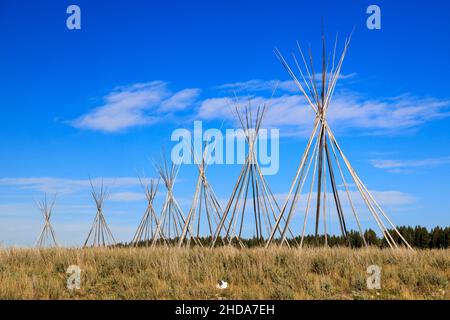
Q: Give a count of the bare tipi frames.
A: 7